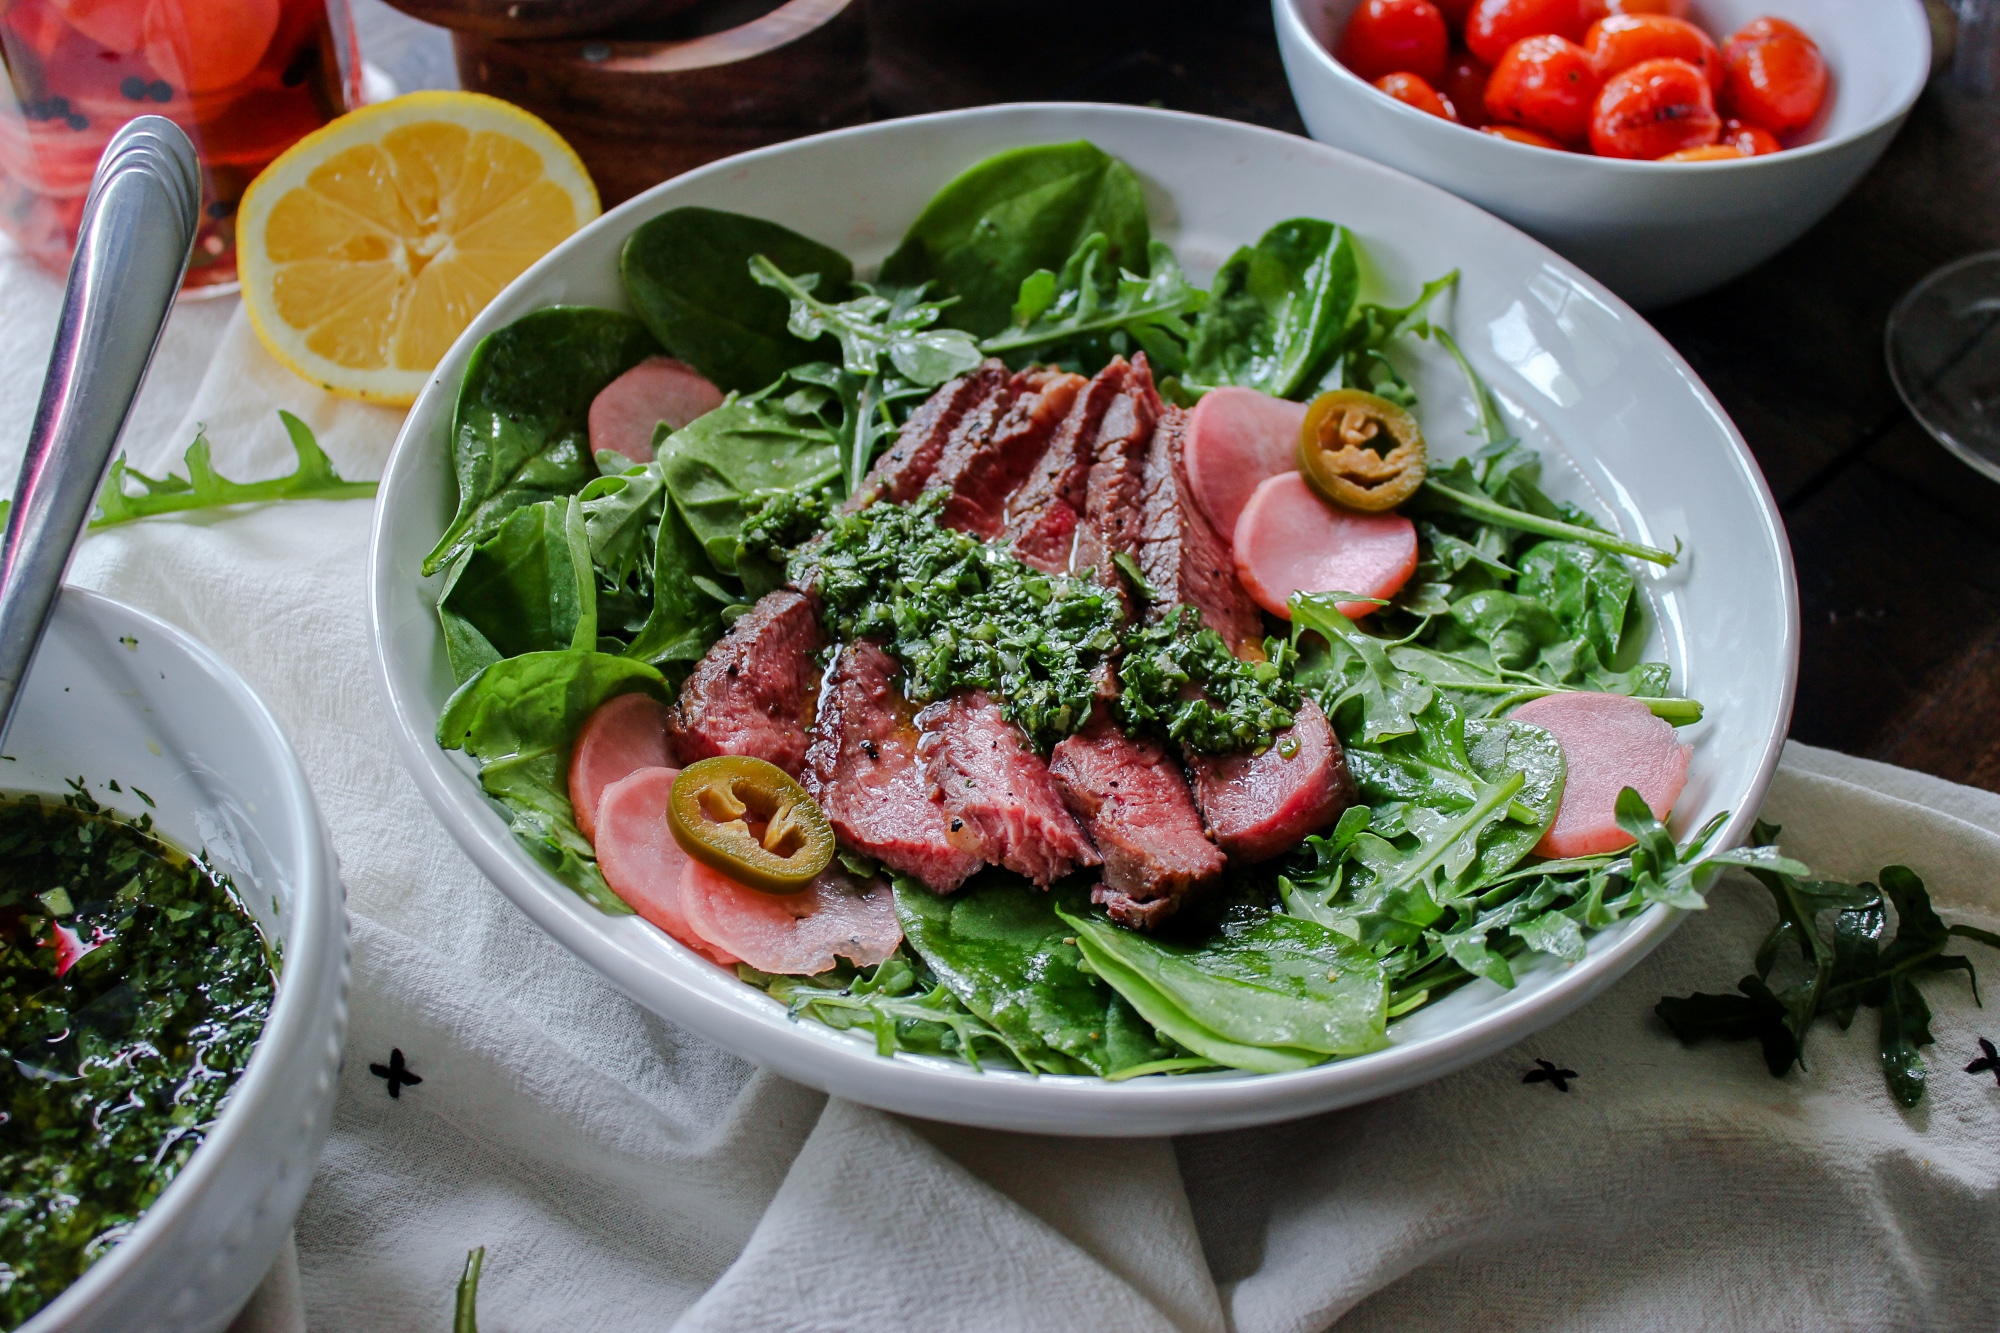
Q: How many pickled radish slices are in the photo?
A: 7